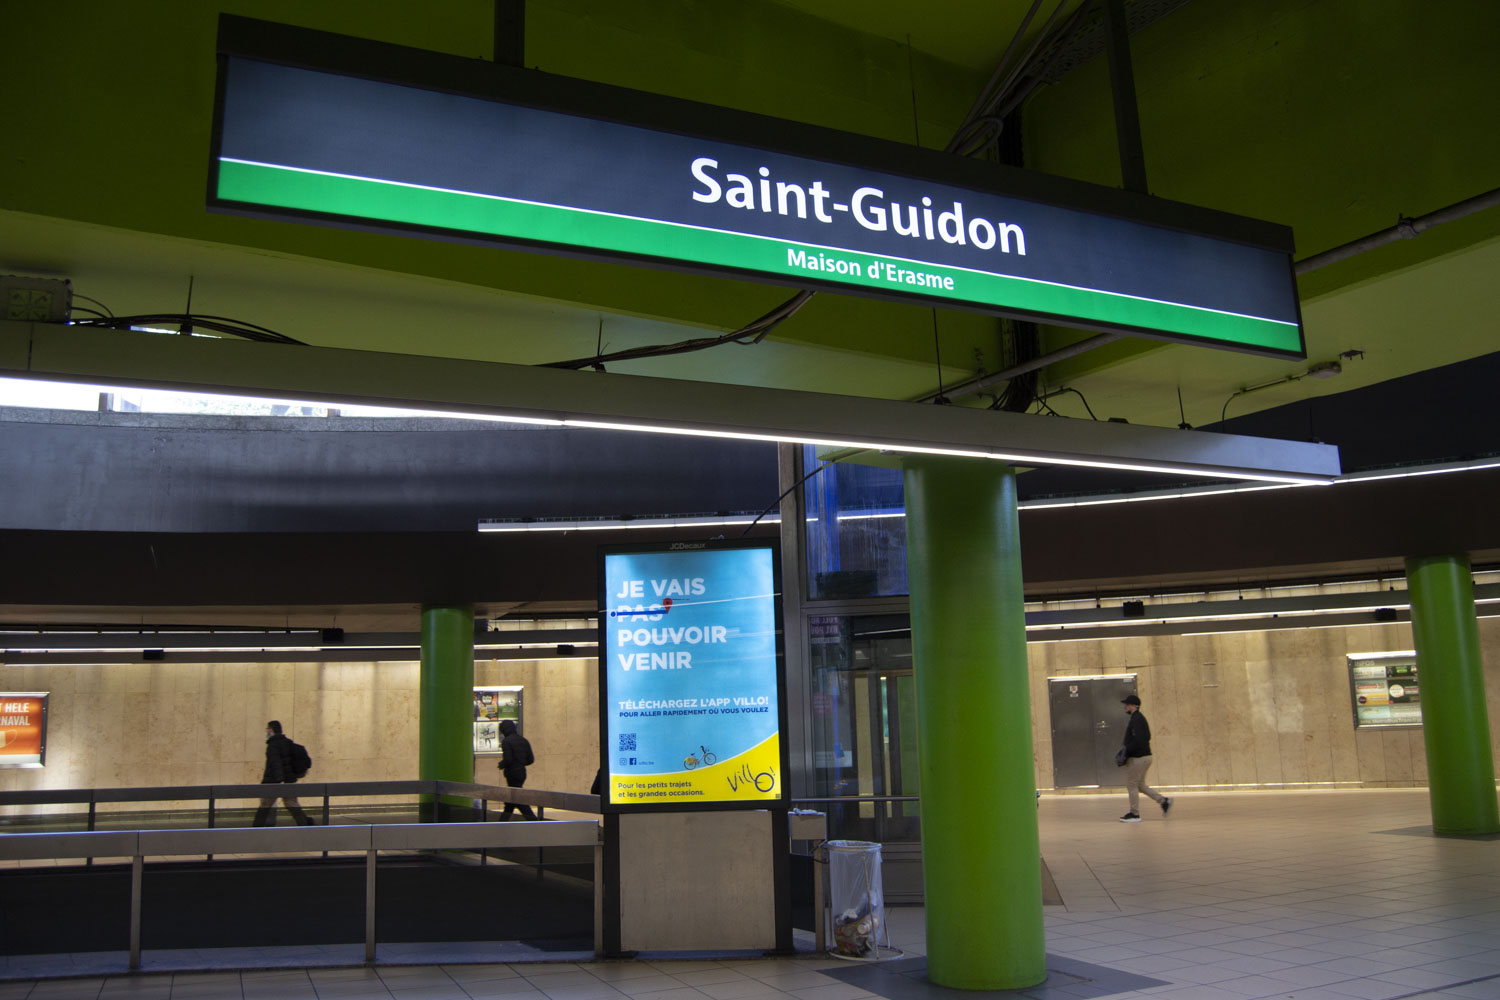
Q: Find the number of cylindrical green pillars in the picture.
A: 3